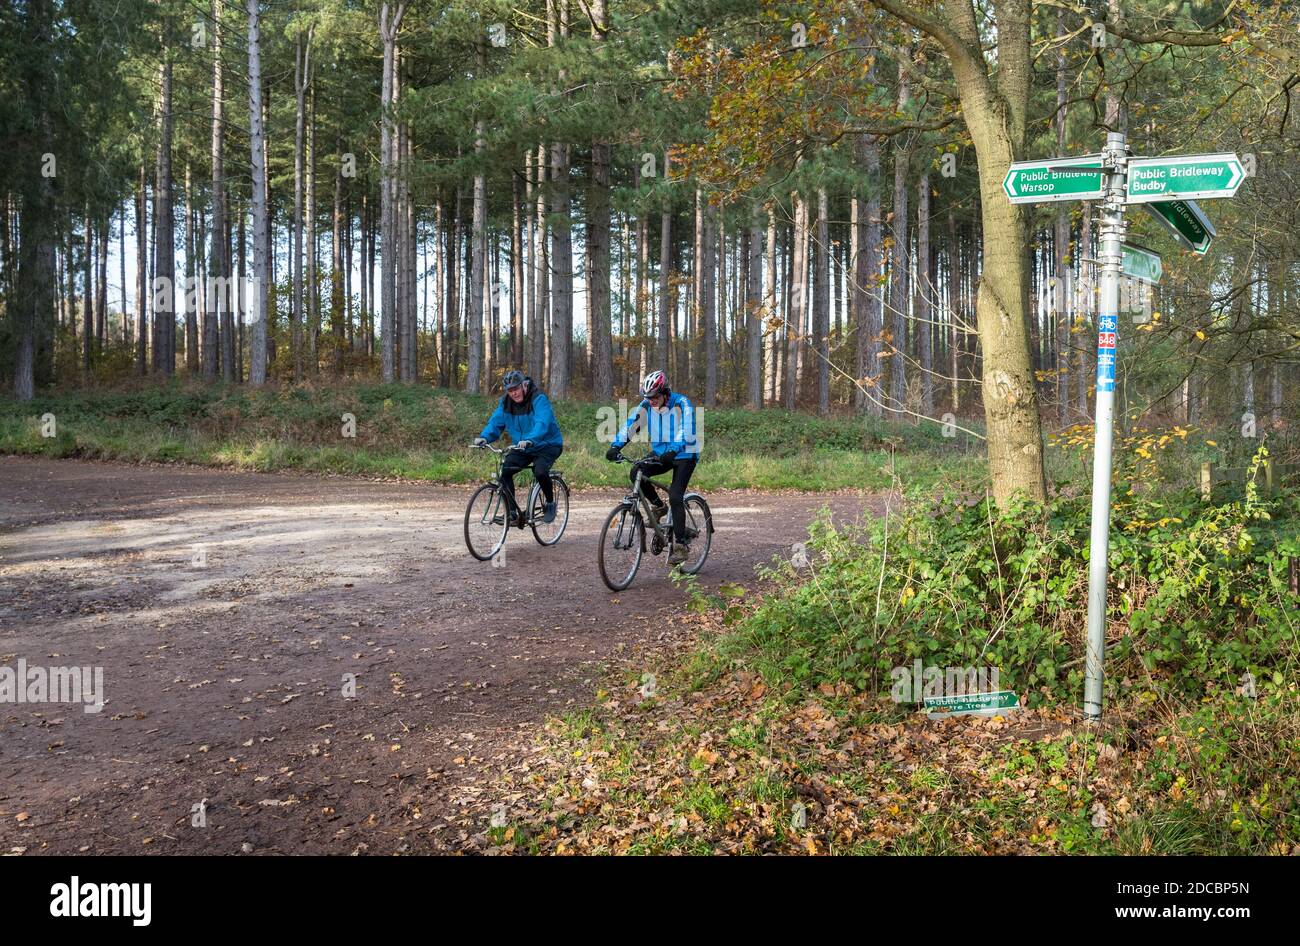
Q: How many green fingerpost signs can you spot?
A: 5